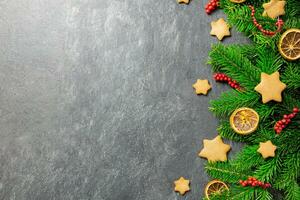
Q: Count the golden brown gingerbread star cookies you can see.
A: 8